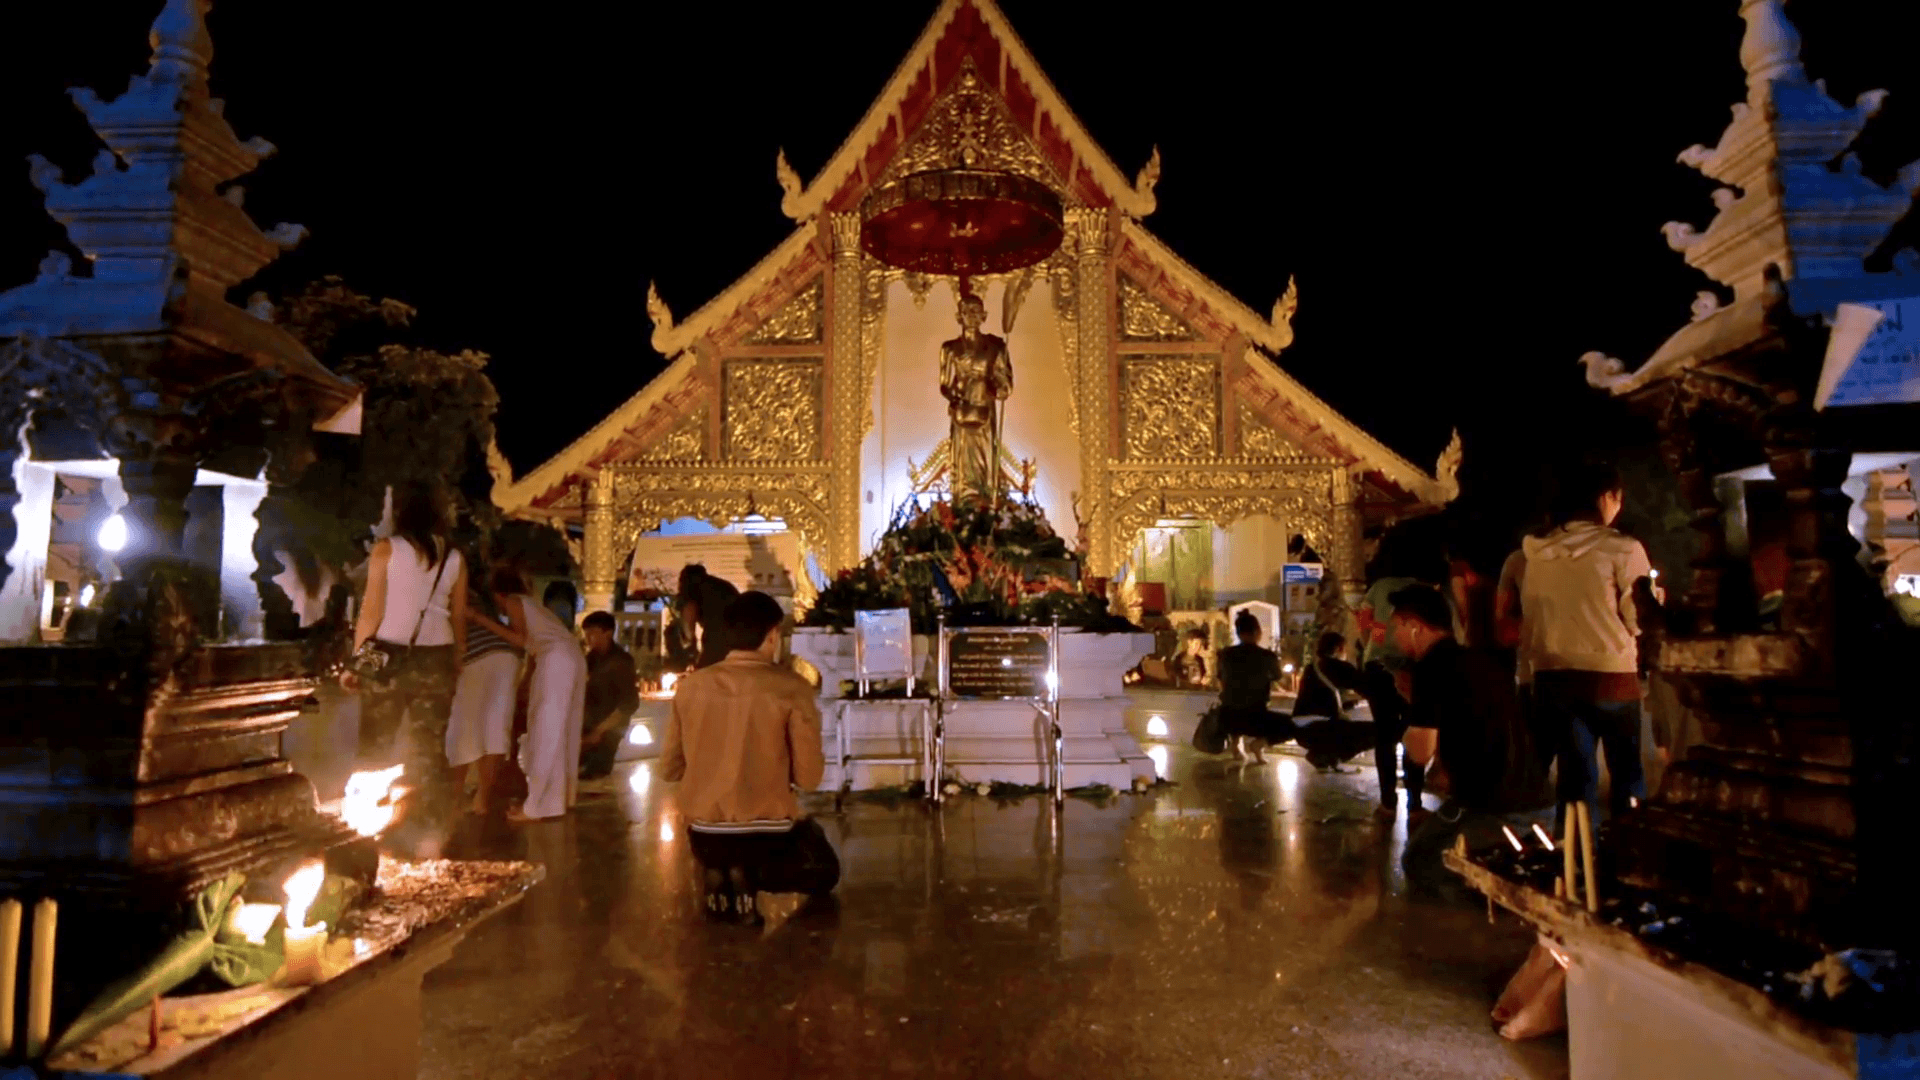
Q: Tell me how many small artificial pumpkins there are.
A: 0